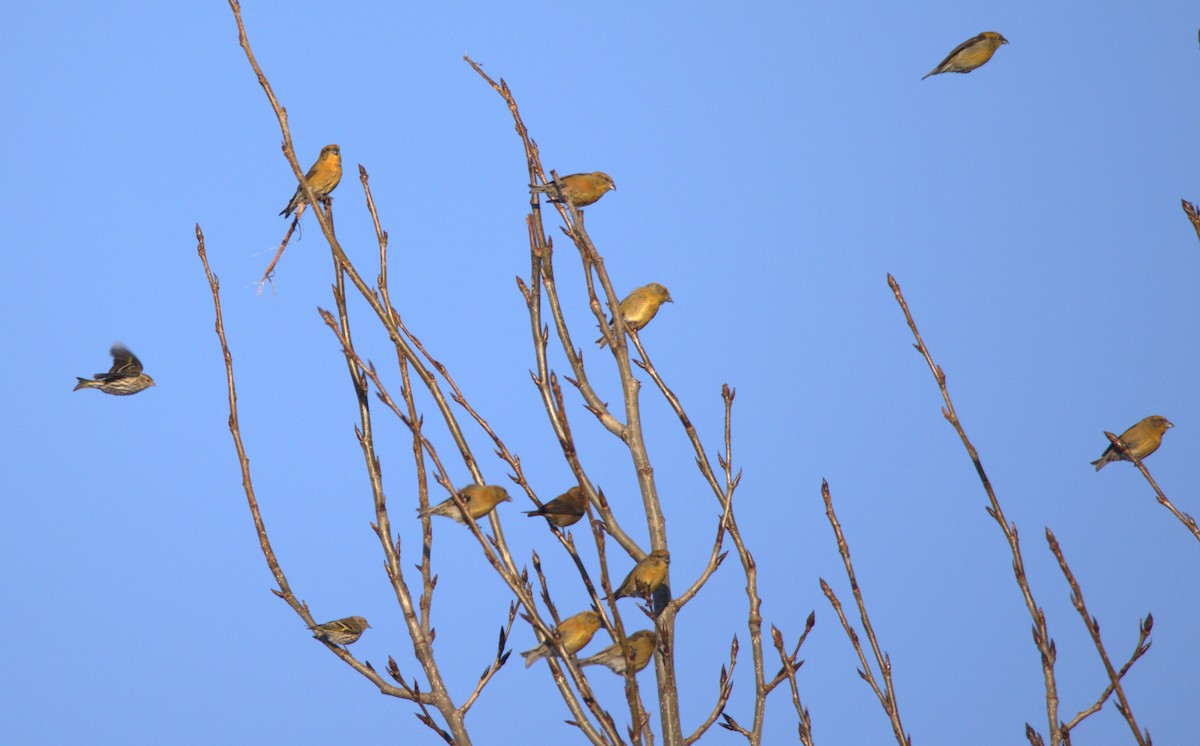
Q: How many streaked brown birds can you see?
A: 2